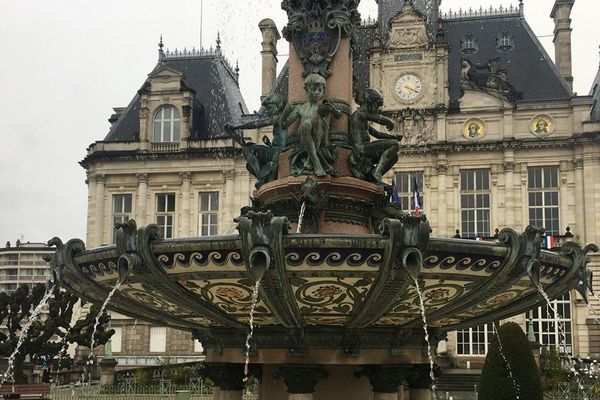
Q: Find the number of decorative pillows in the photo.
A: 0